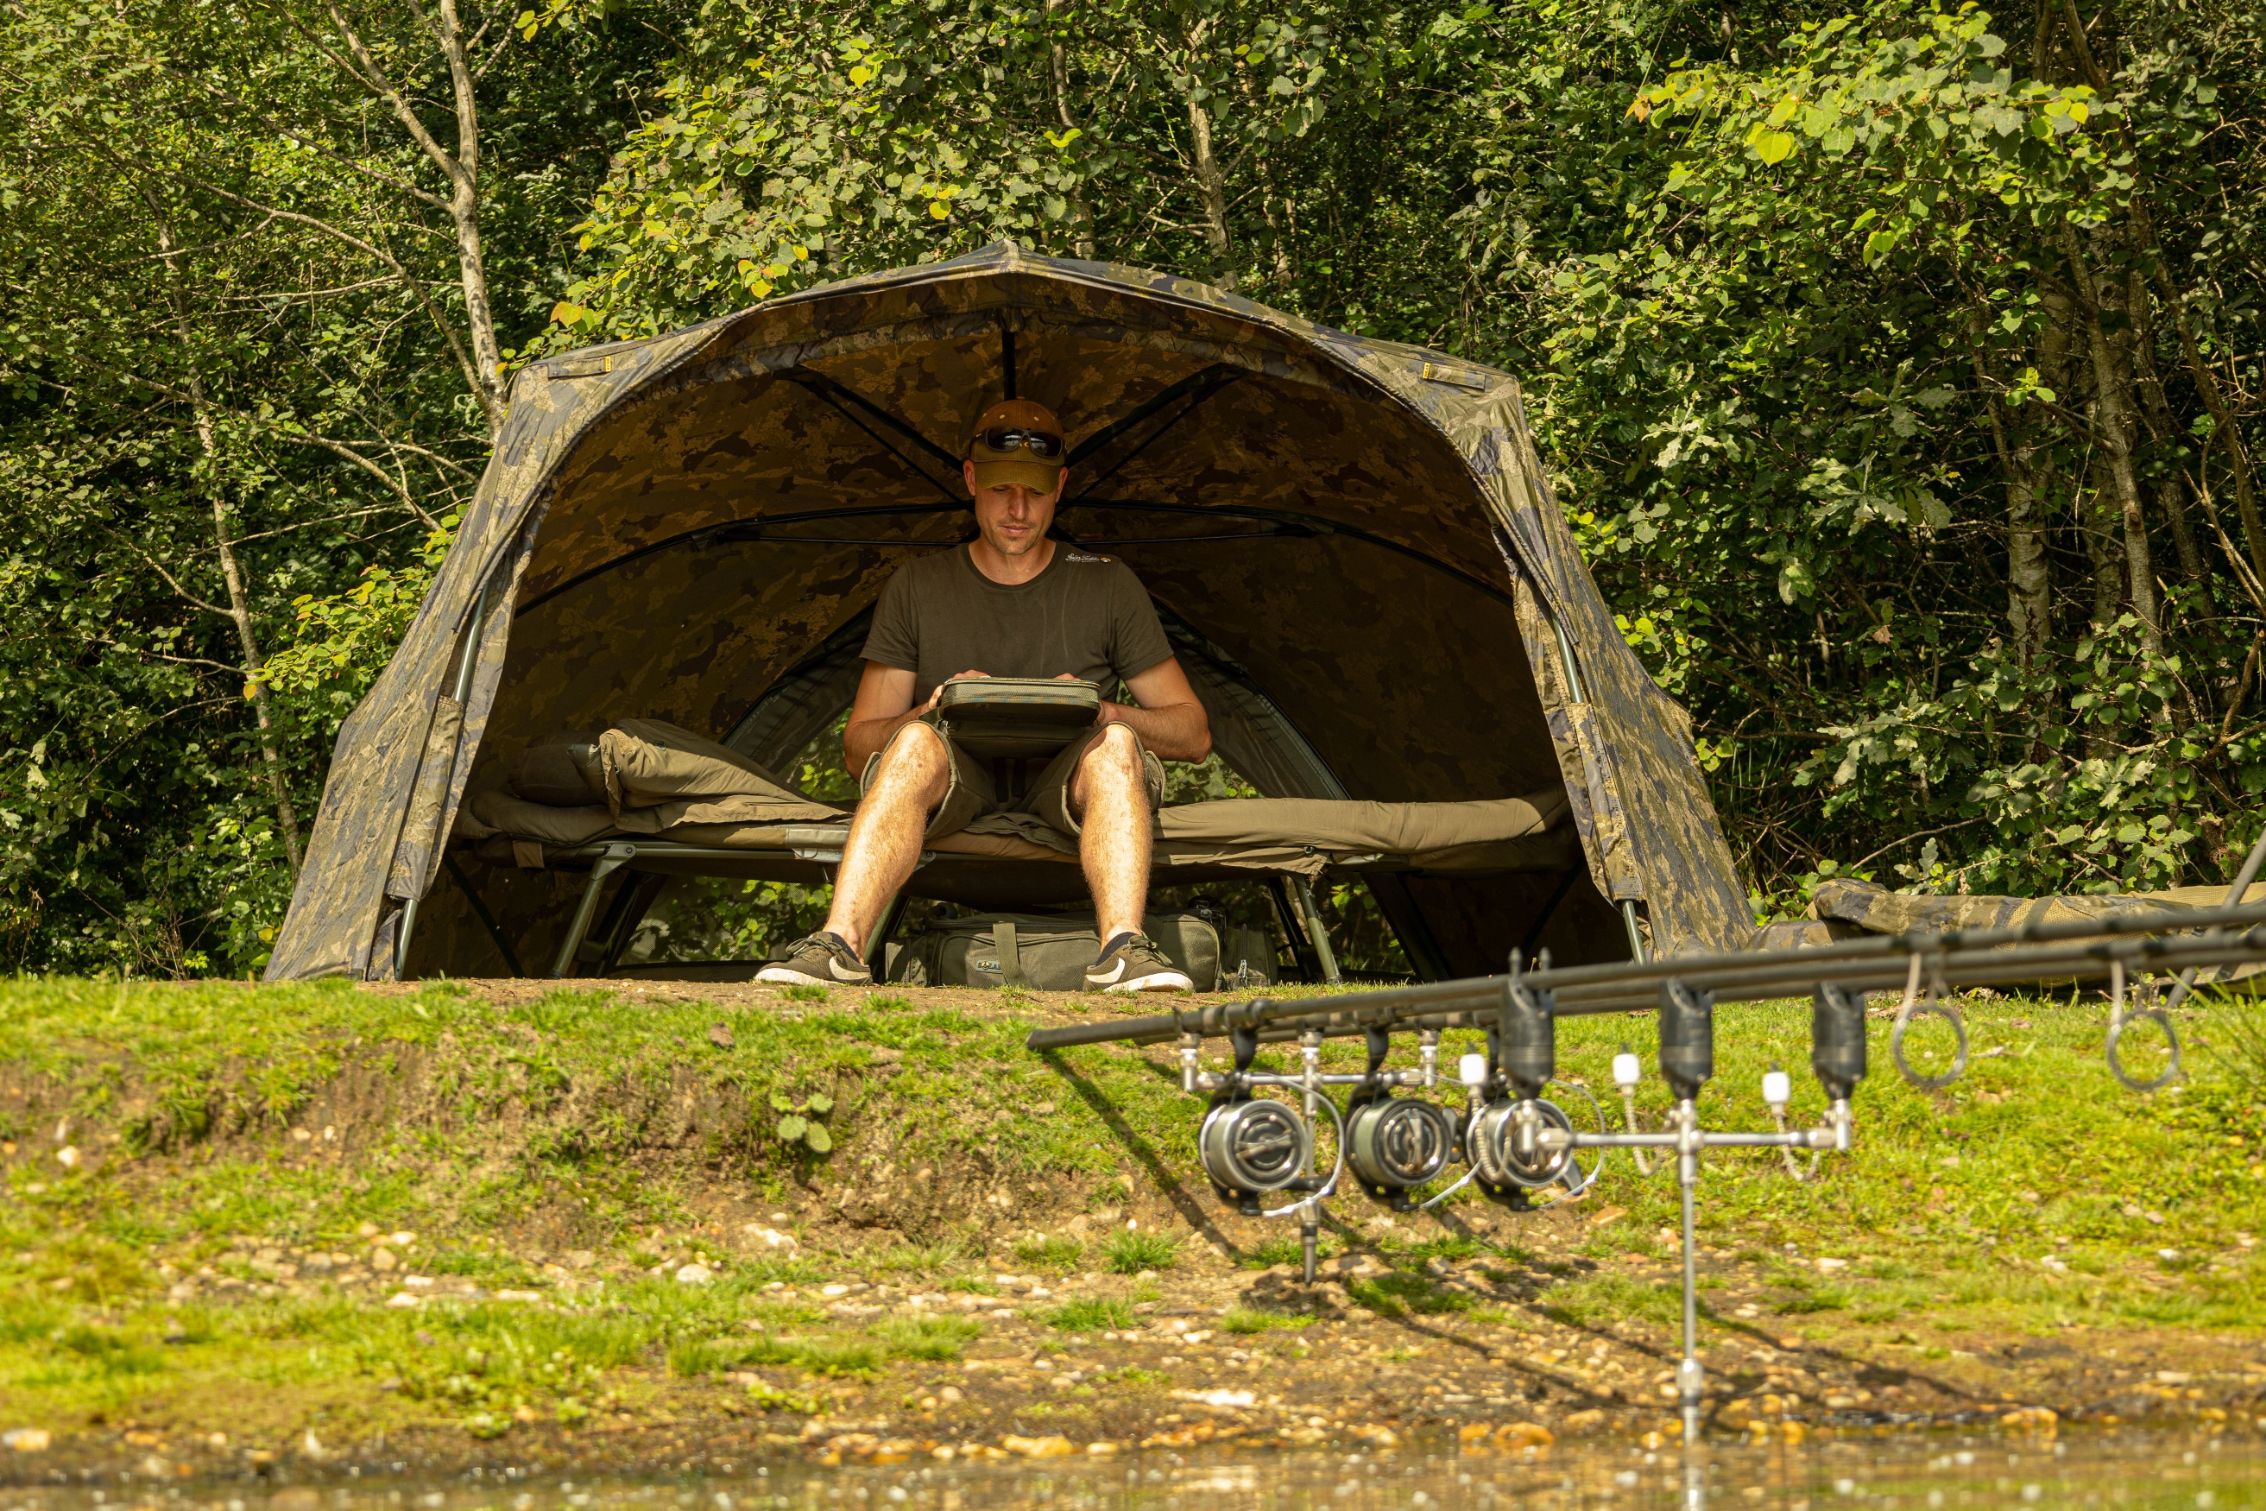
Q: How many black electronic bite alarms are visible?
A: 3